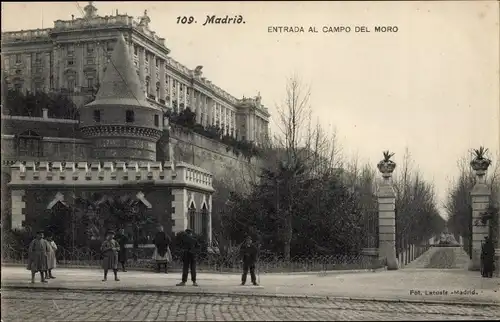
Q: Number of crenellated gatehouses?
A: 1